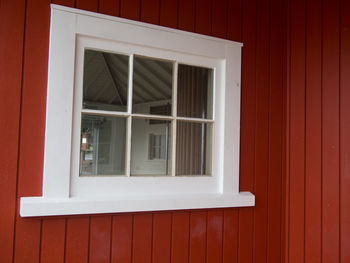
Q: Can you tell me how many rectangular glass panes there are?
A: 6